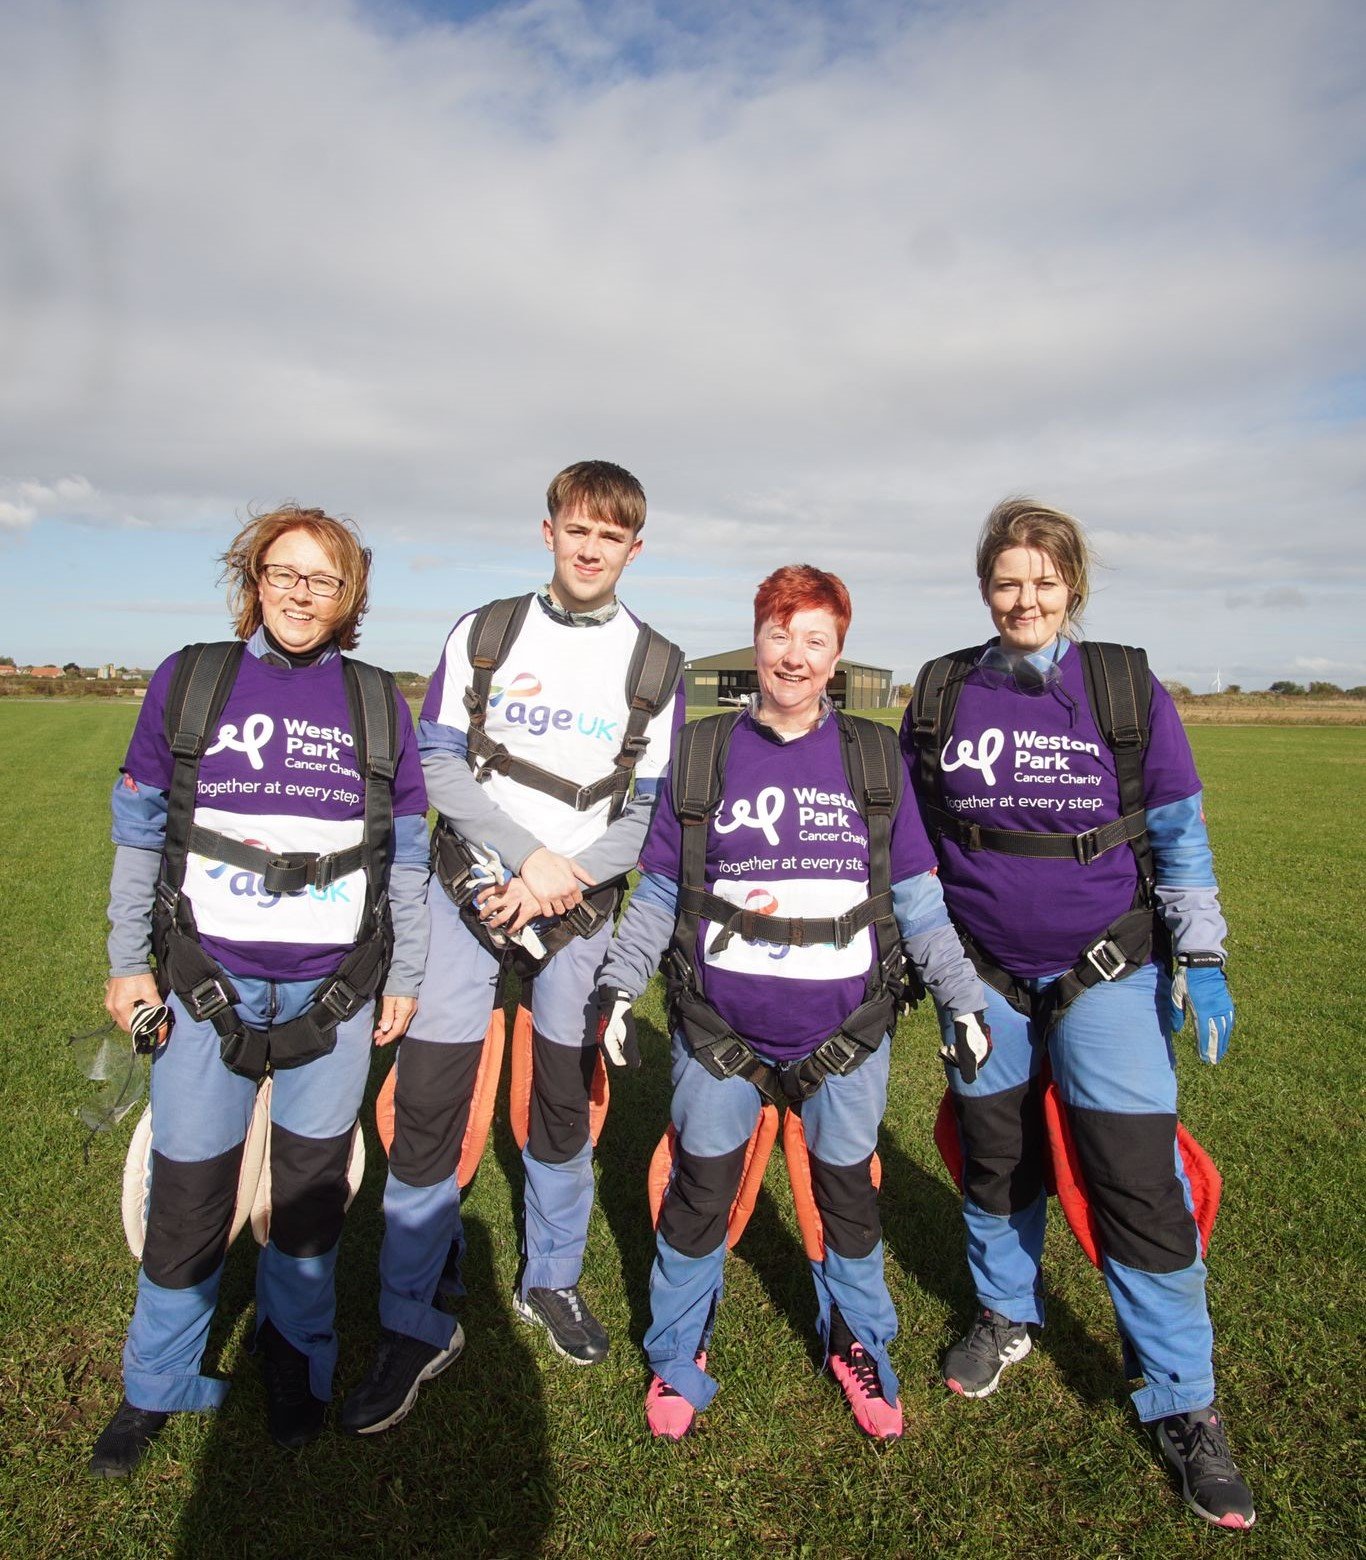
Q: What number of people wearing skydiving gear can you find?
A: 4